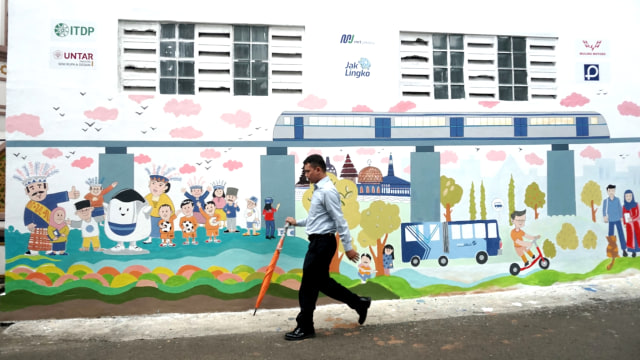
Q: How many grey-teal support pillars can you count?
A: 4